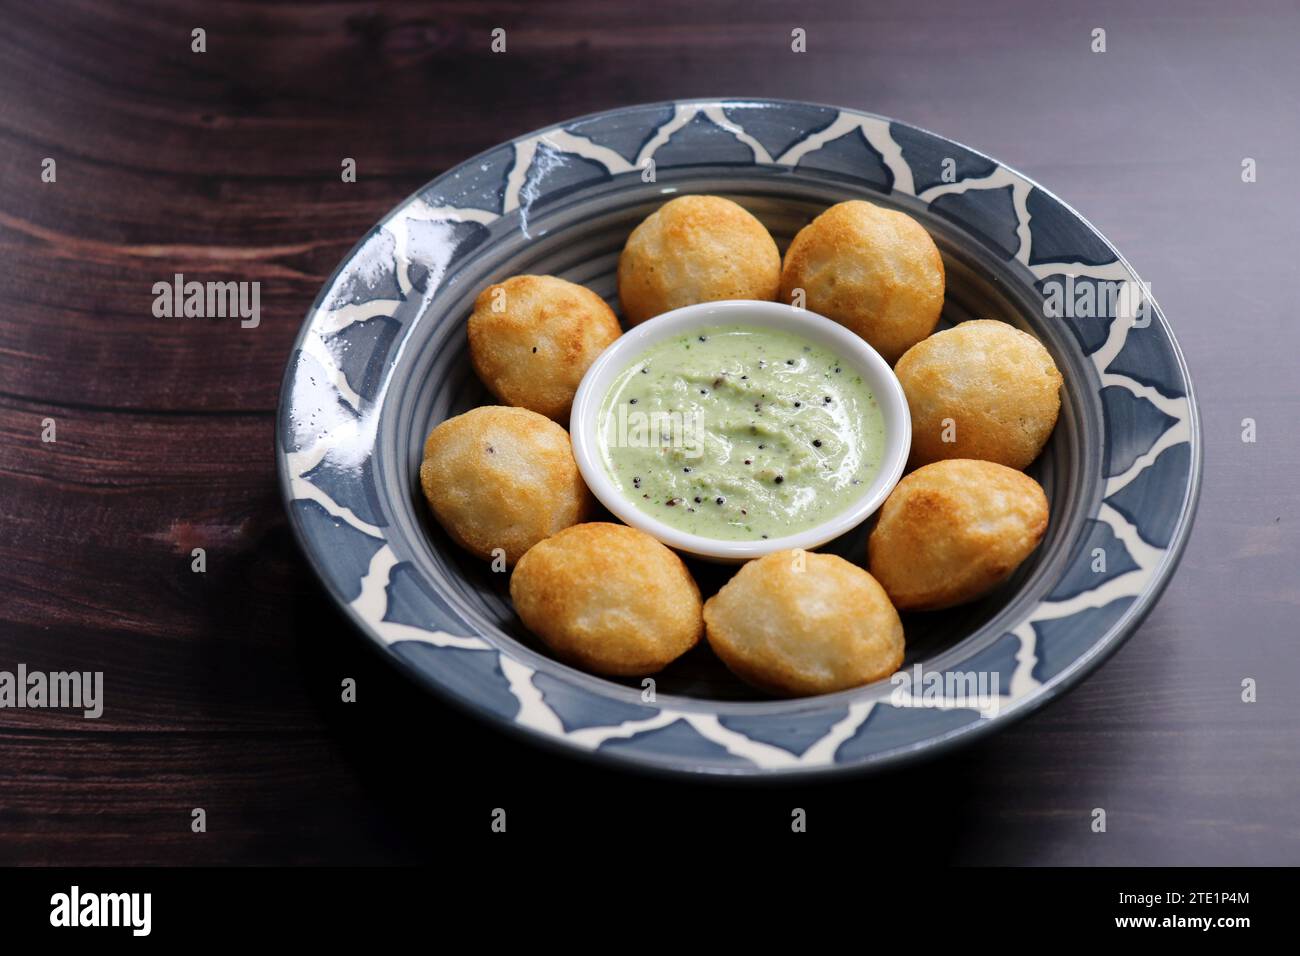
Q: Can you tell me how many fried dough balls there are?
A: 8